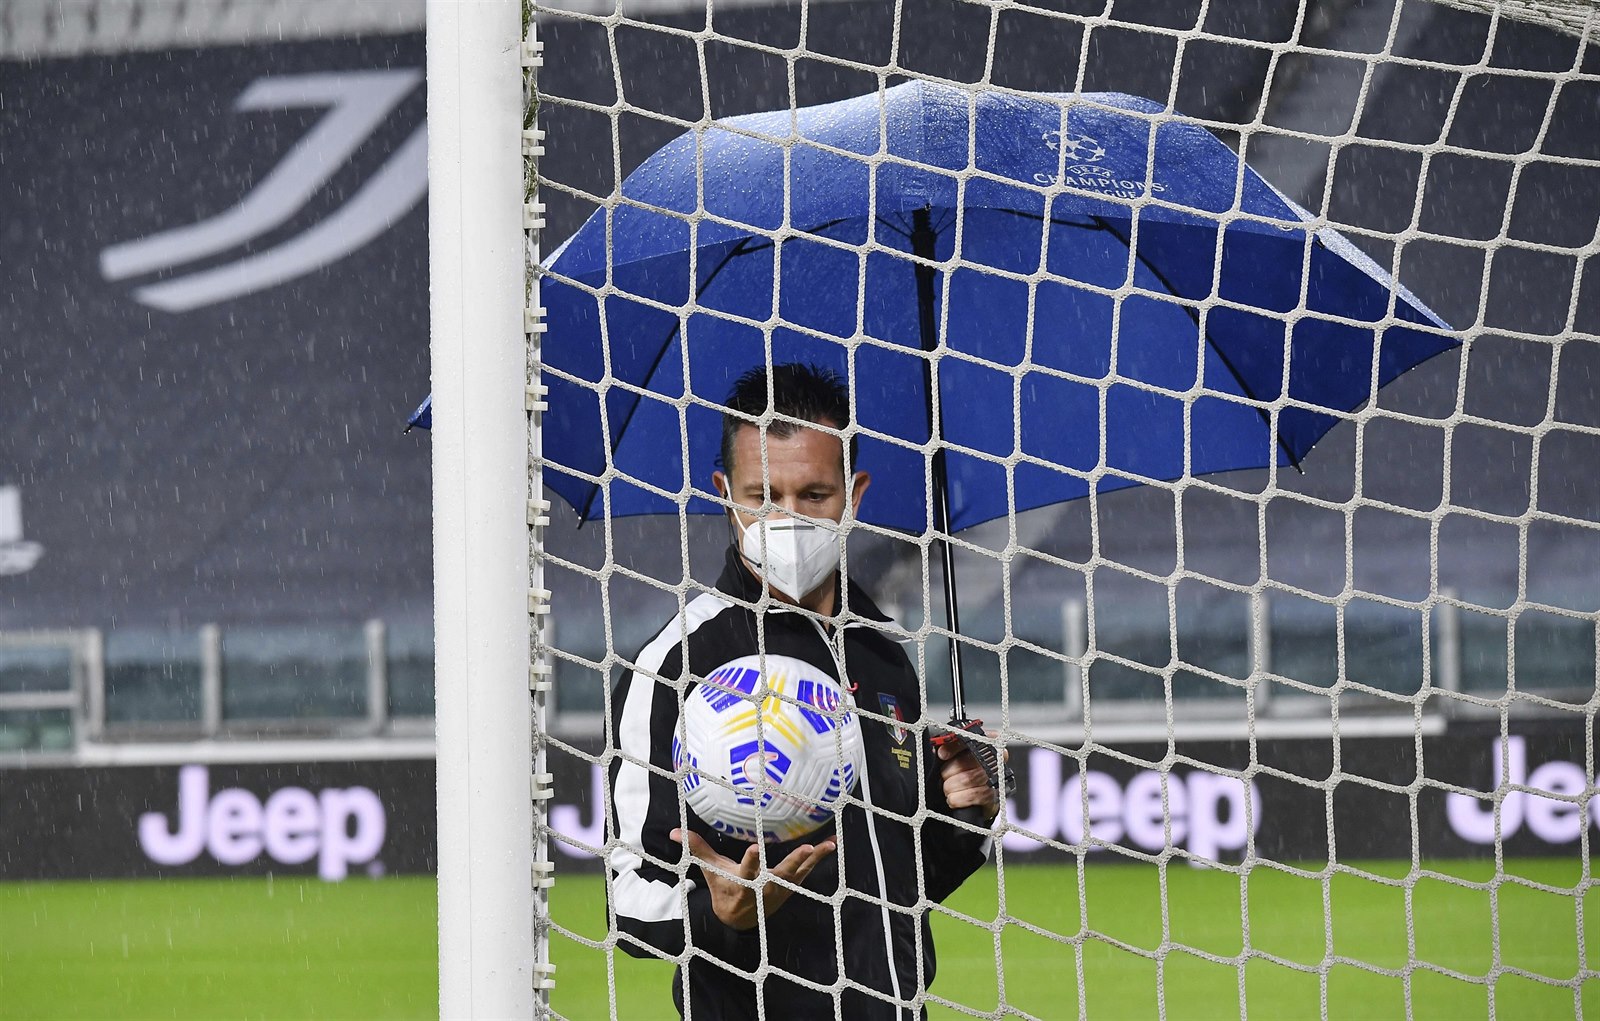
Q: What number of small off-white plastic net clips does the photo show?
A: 11